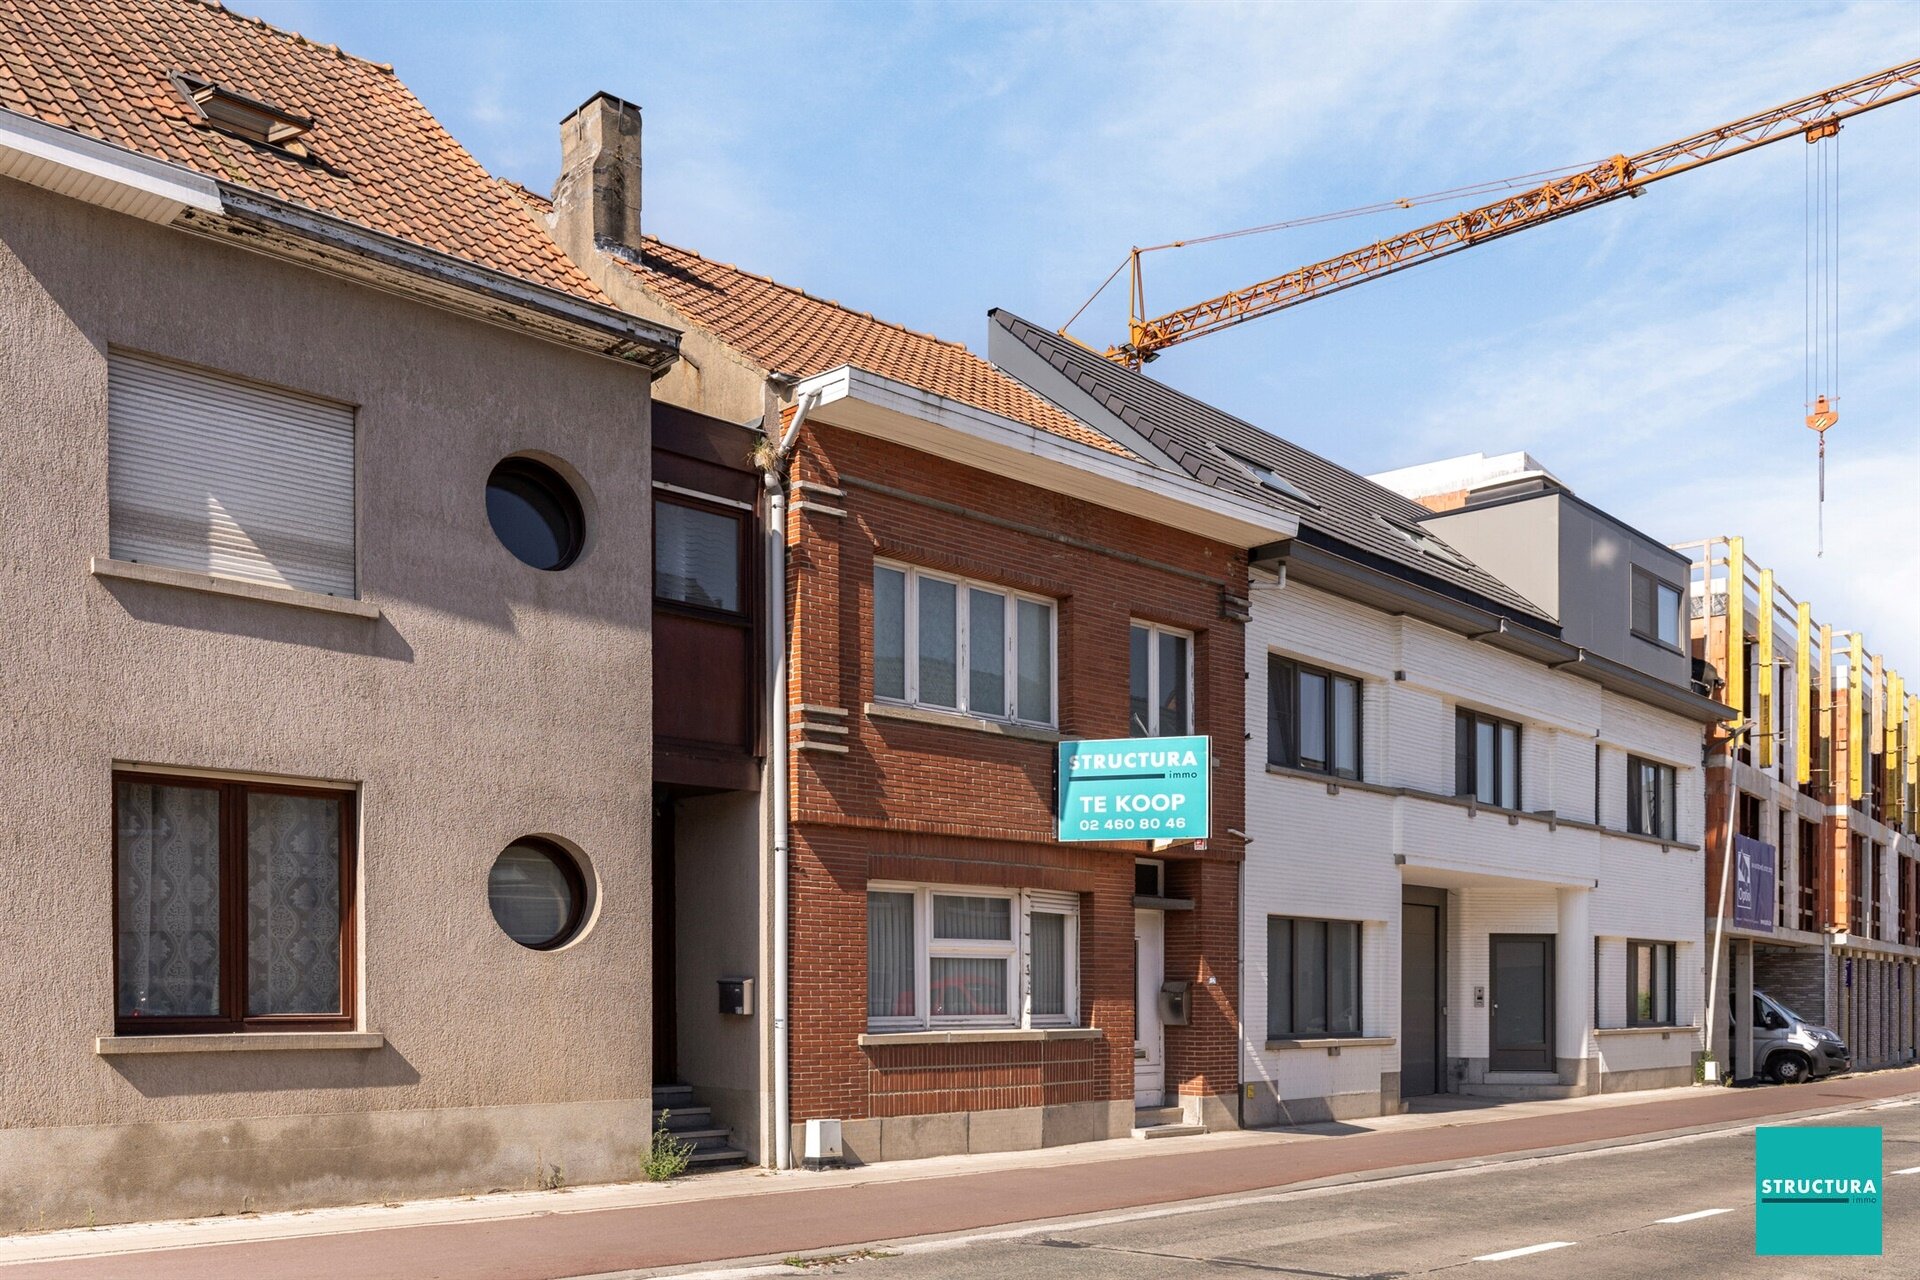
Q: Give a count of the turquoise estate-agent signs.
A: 1